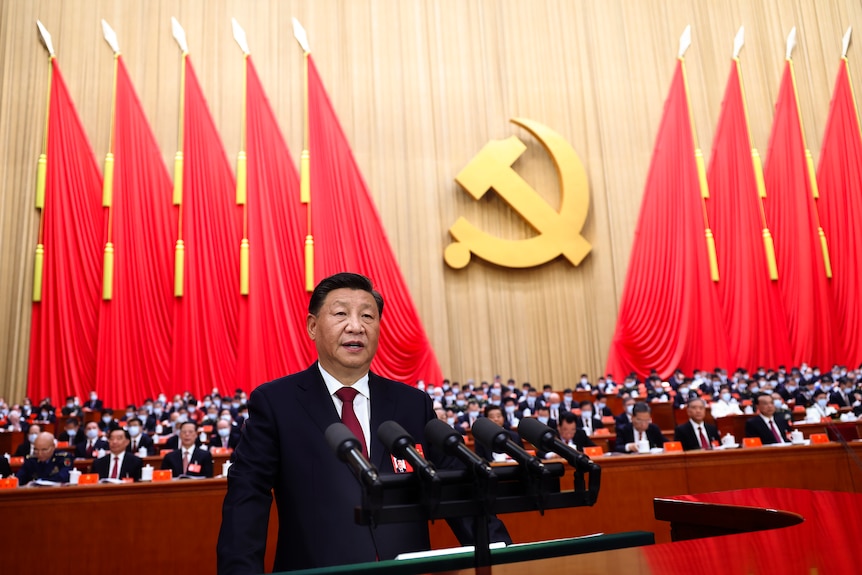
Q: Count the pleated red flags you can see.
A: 9